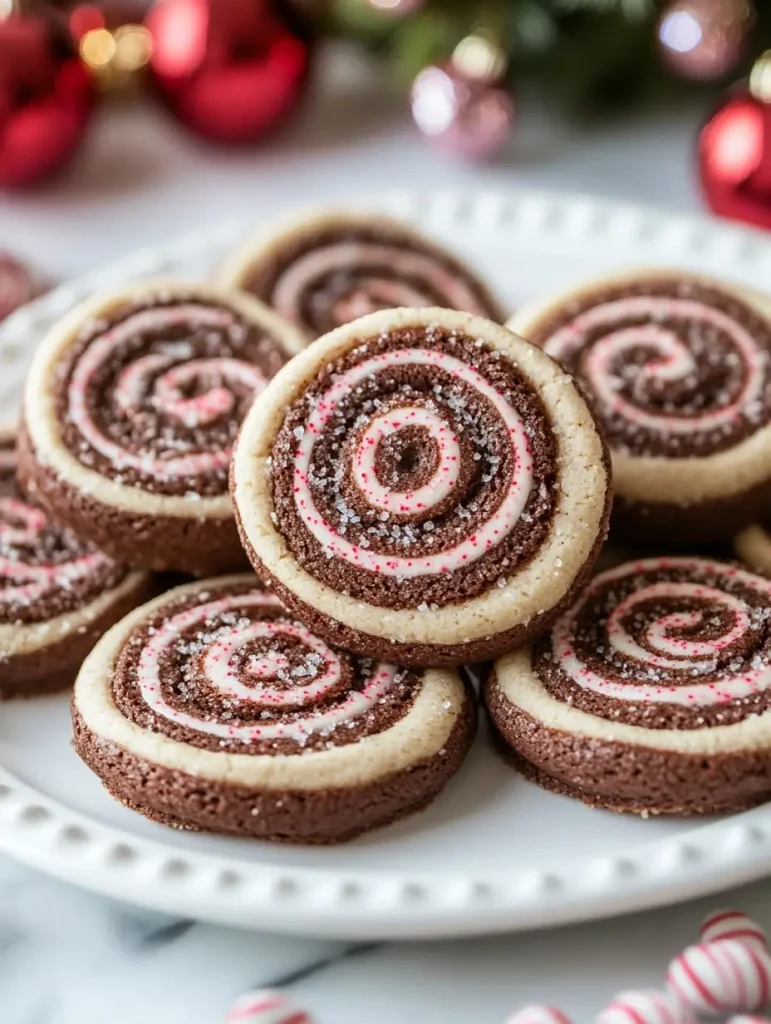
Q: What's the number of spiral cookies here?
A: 7